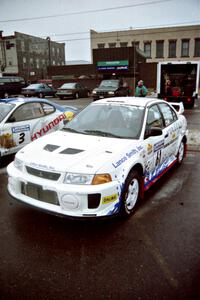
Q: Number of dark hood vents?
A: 2